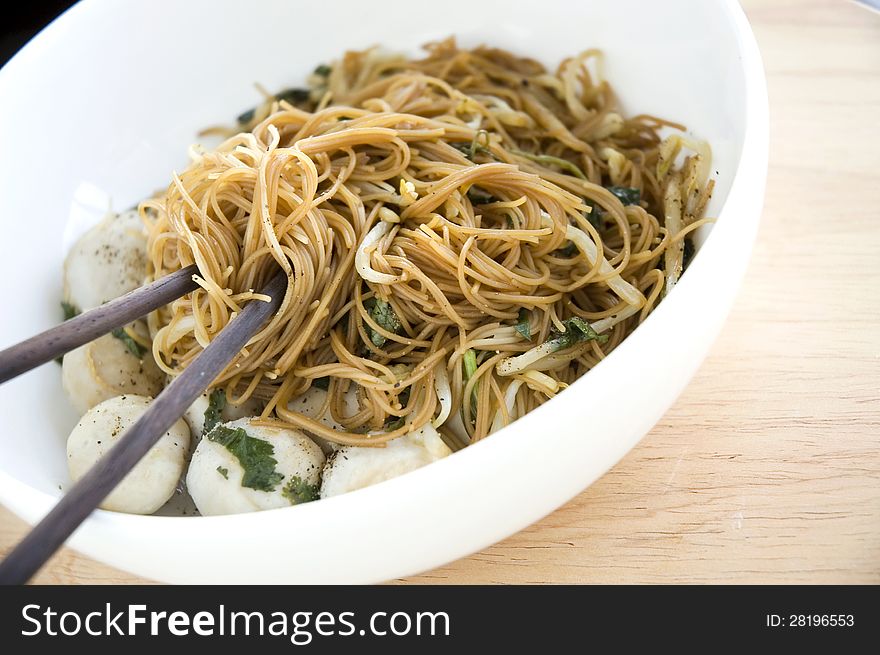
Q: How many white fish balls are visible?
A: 7